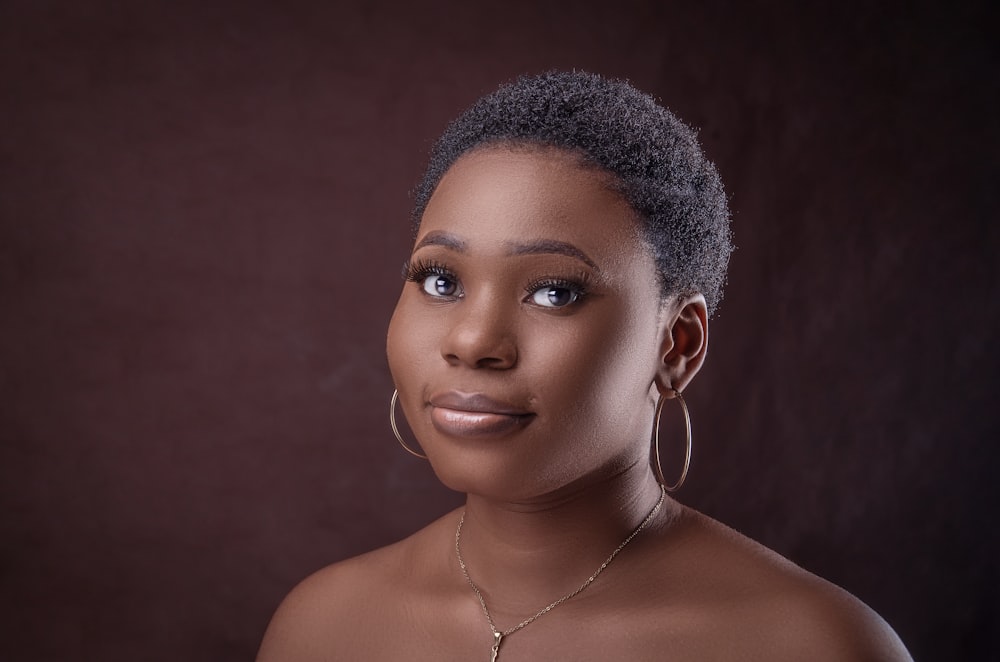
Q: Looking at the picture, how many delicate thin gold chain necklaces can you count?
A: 1